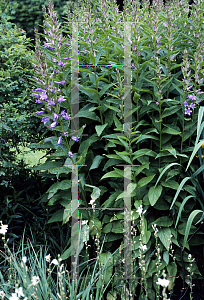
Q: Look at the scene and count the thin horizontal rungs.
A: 2